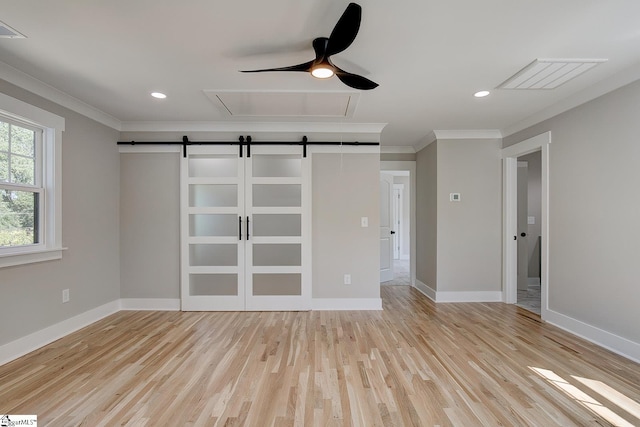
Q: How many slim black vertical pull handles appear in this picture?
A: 2